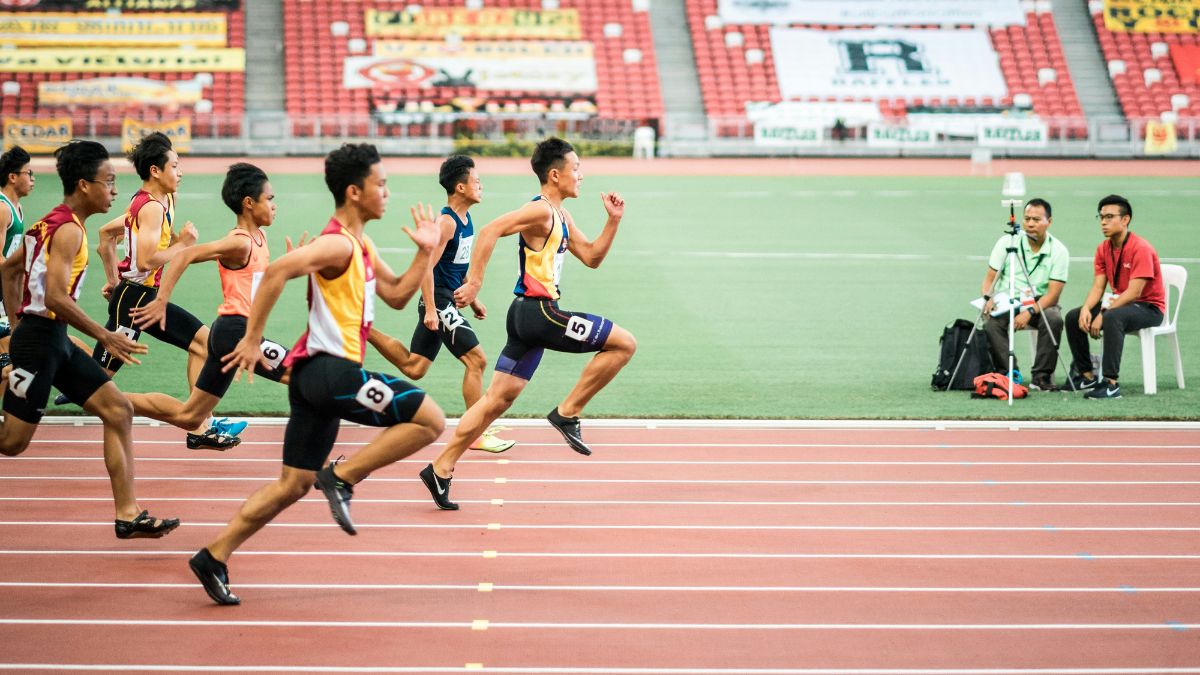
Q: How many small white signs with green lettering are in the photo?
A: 3